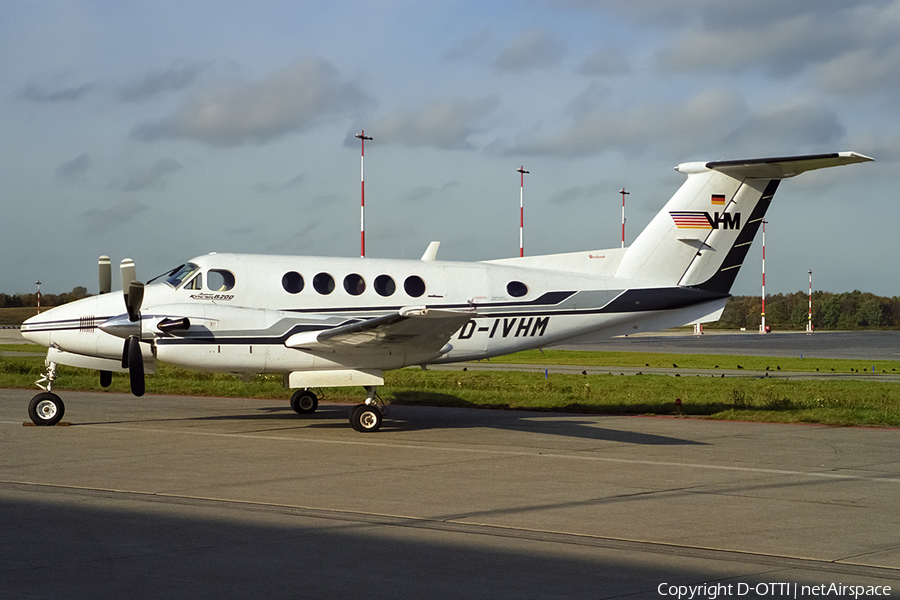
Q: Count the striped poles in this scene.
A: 6